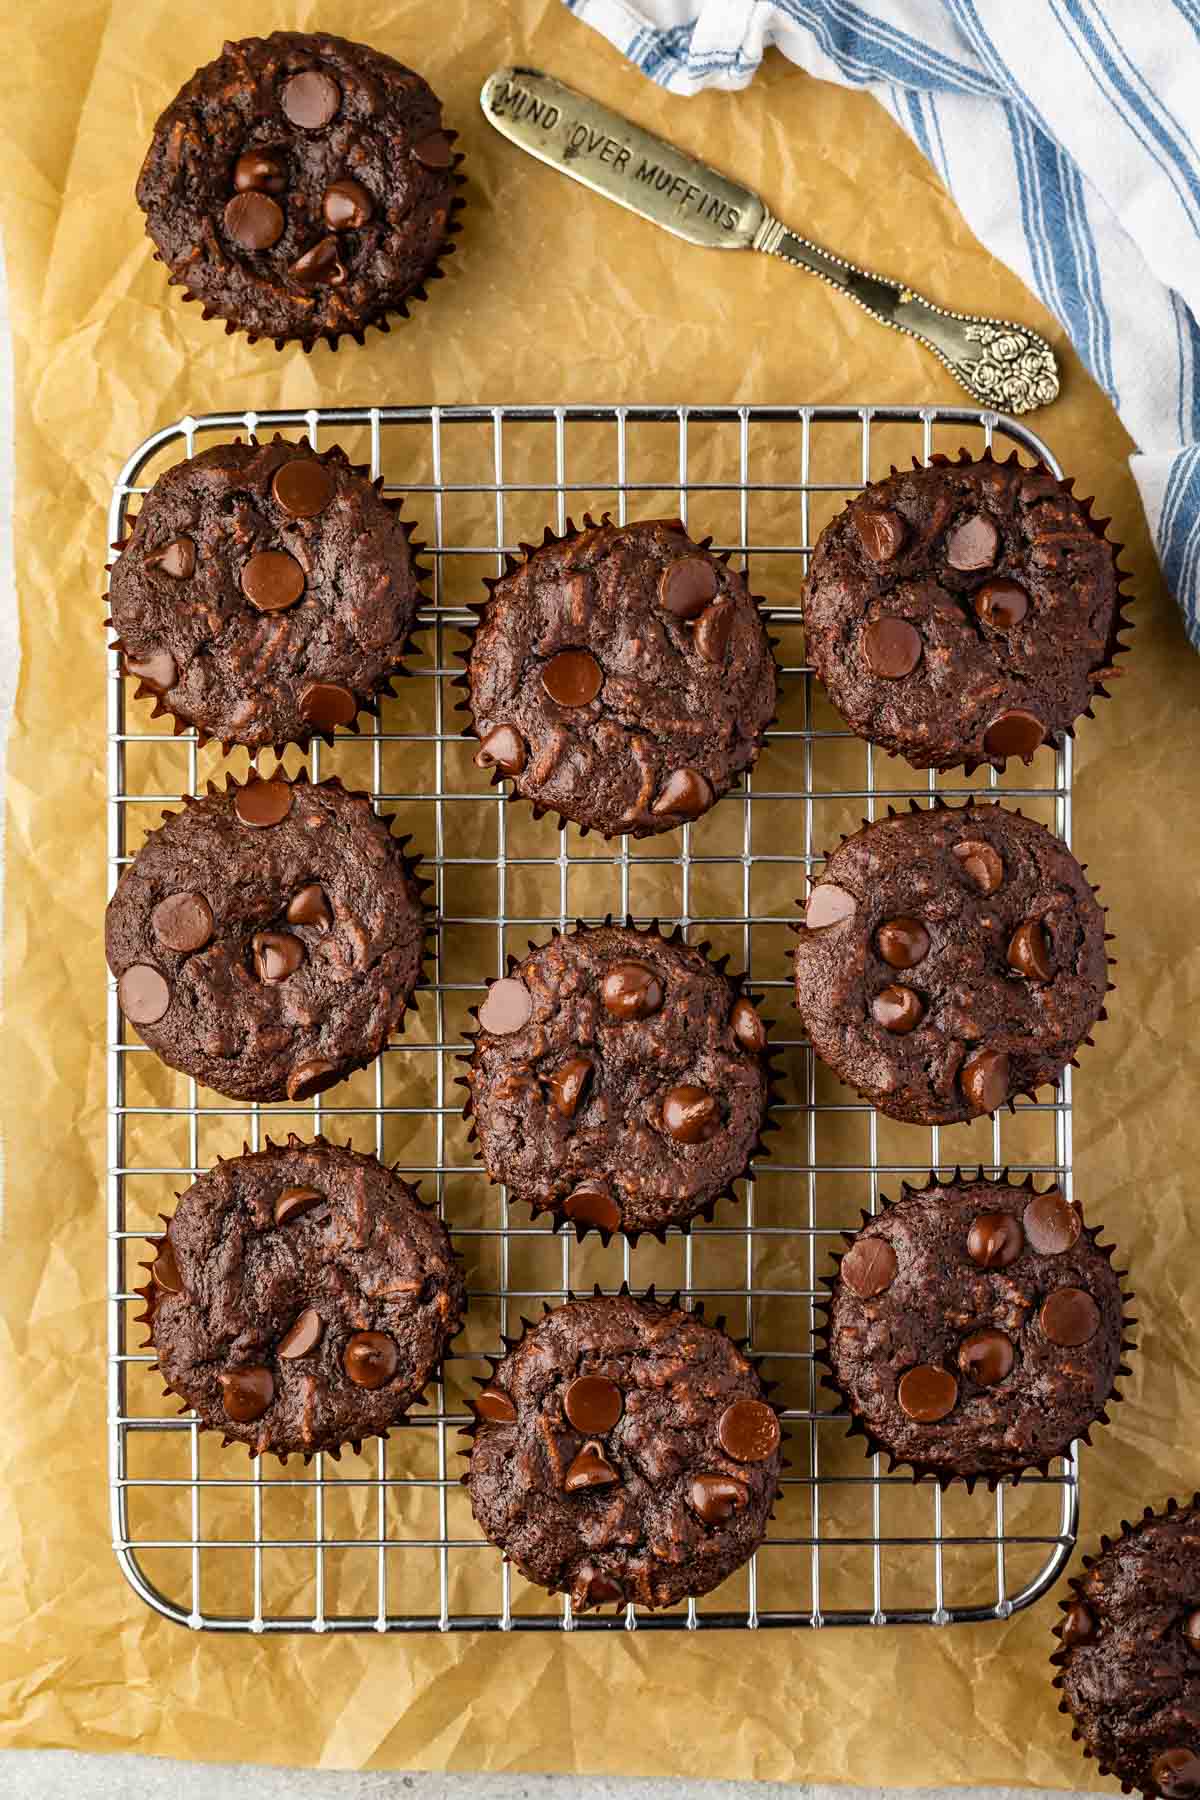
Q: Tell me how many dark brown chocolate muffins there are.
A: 11